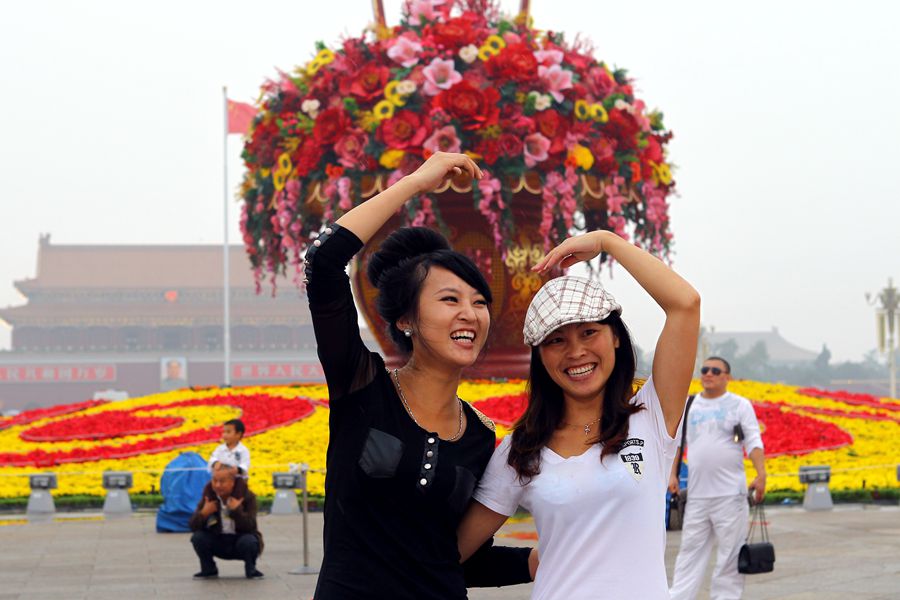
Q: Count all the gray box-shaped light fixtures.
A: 4